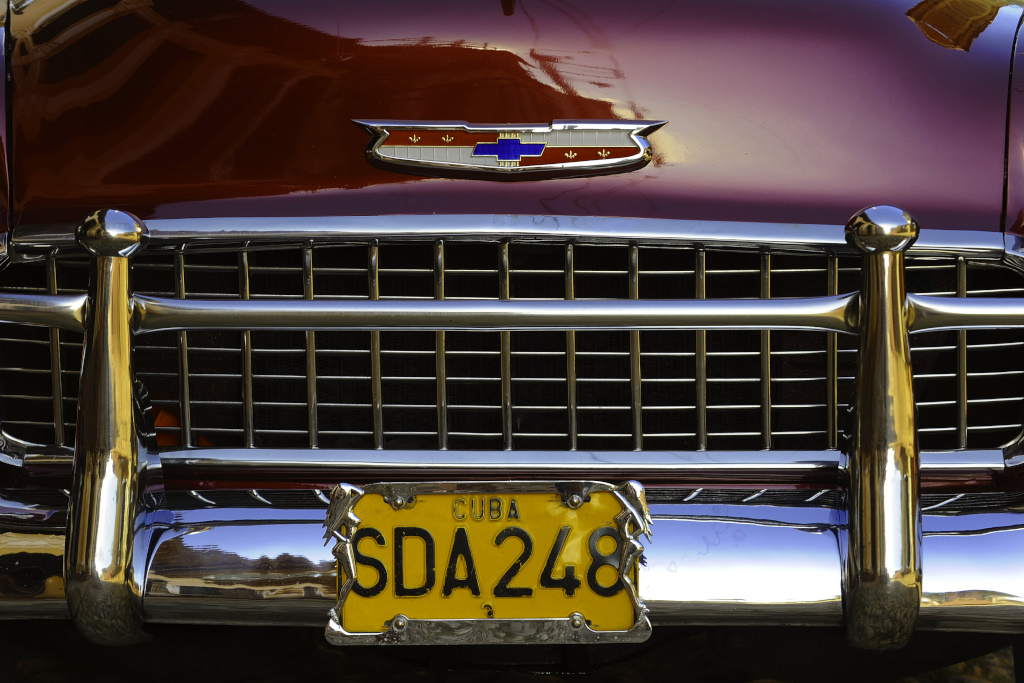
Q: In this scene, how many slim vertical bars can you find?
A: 13